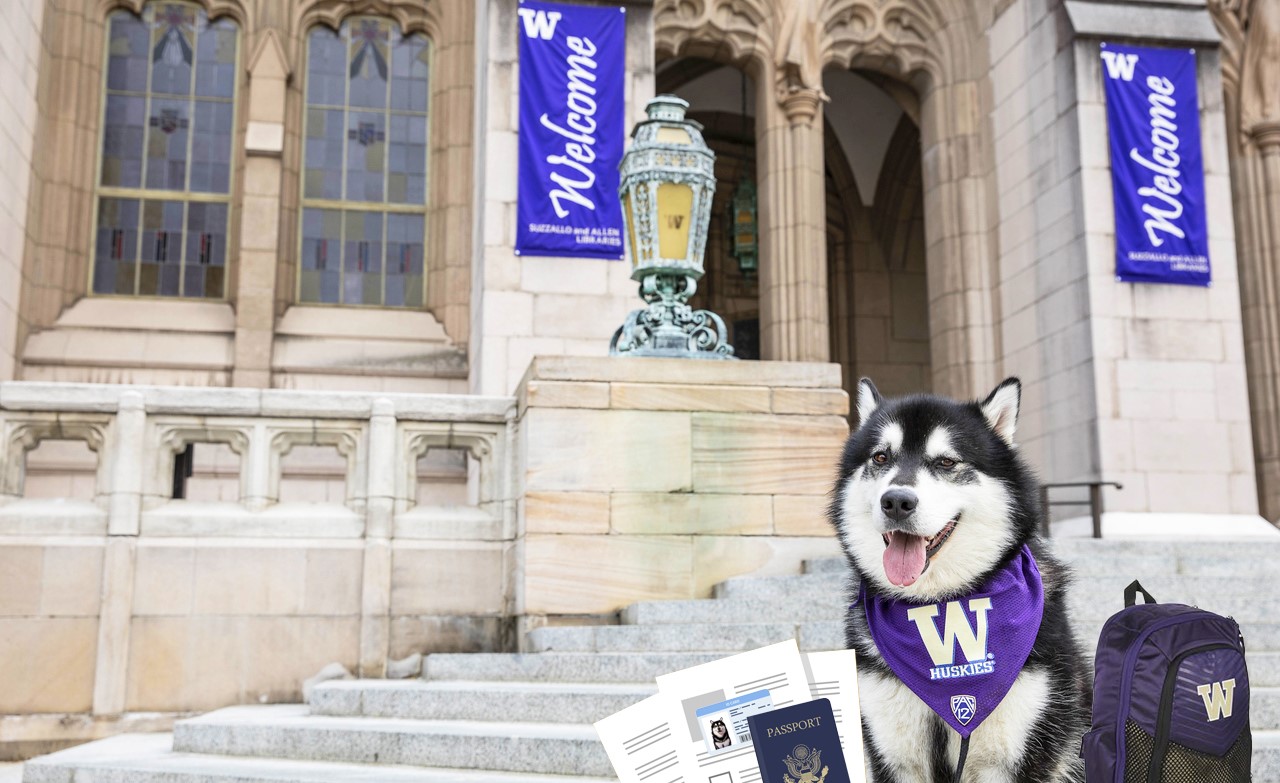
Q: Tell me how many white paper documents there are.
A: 3